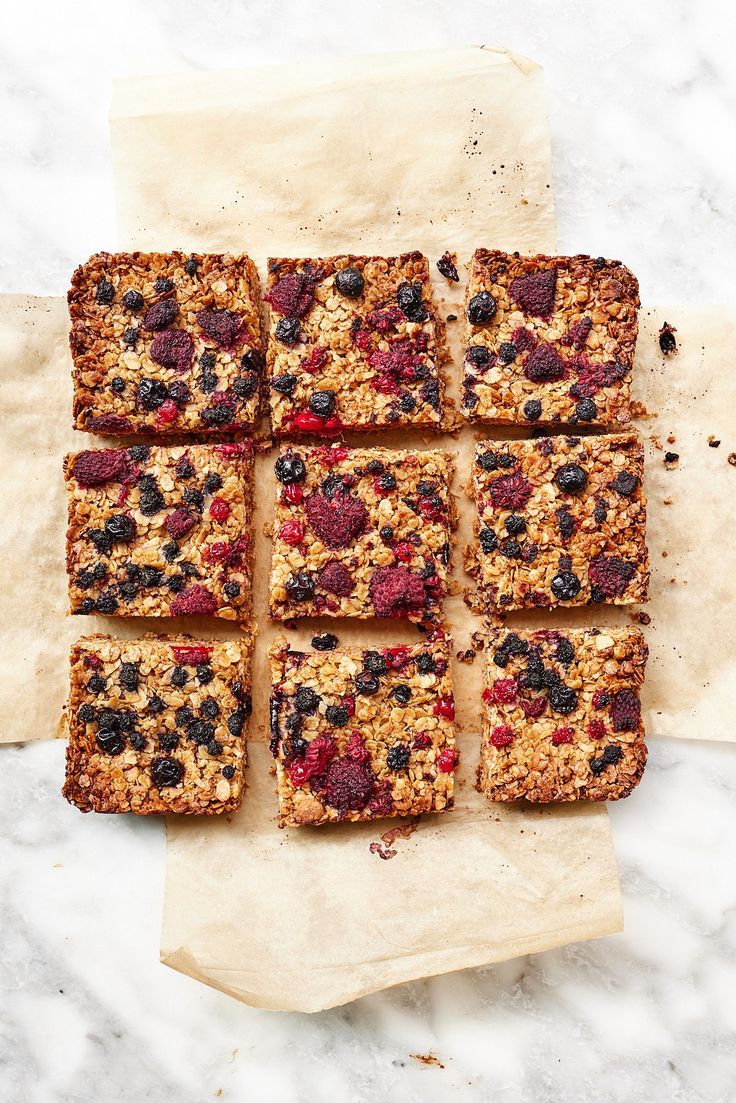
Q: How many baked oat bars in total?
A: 9